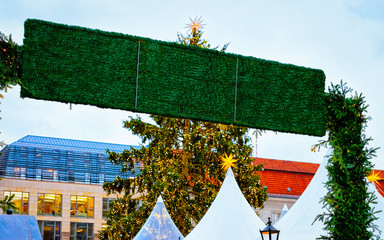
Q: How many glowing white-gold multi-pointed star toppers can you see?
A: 3